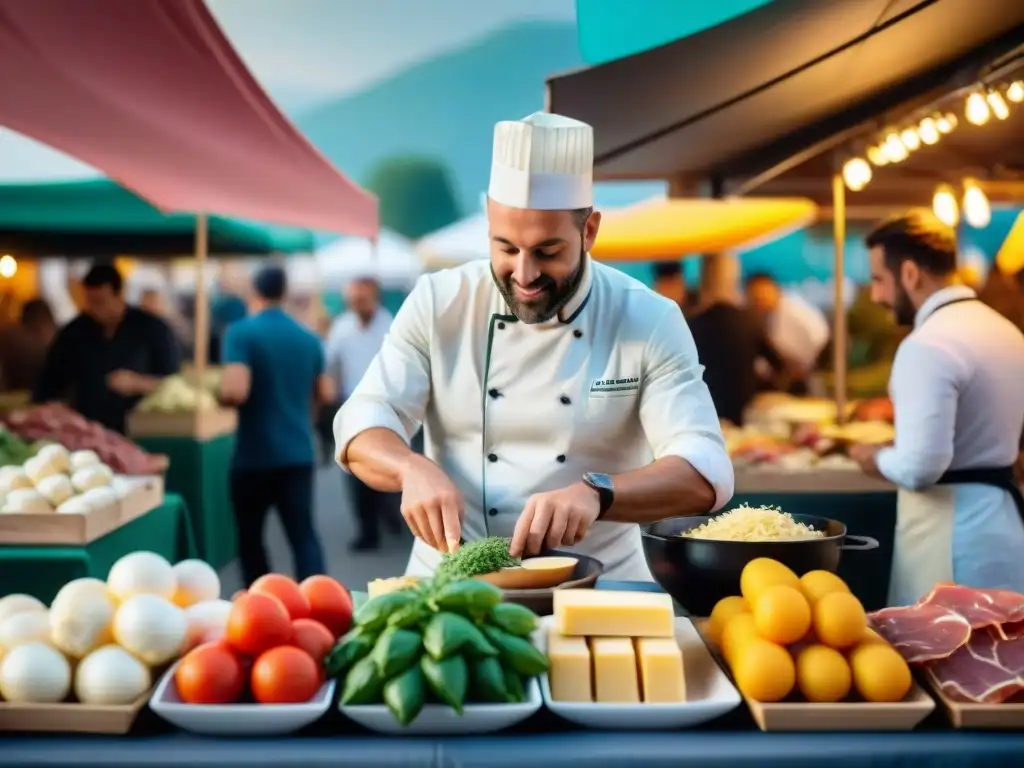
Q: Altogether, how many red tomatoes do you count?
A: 6